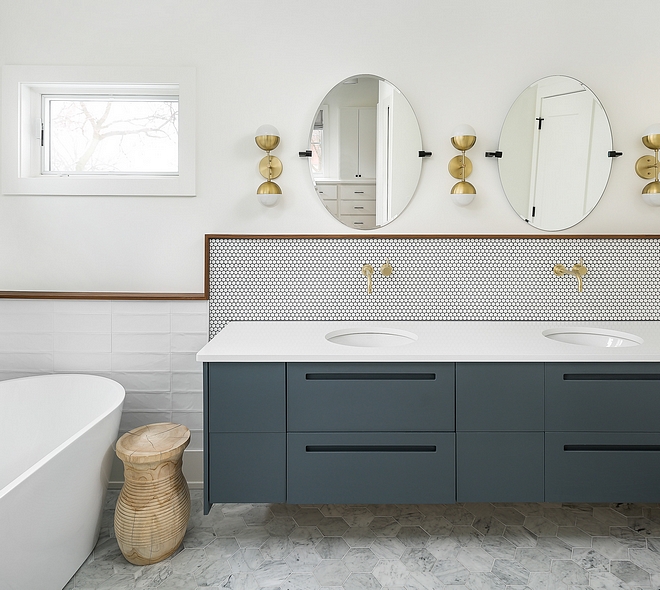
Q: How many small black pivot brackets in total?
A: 4